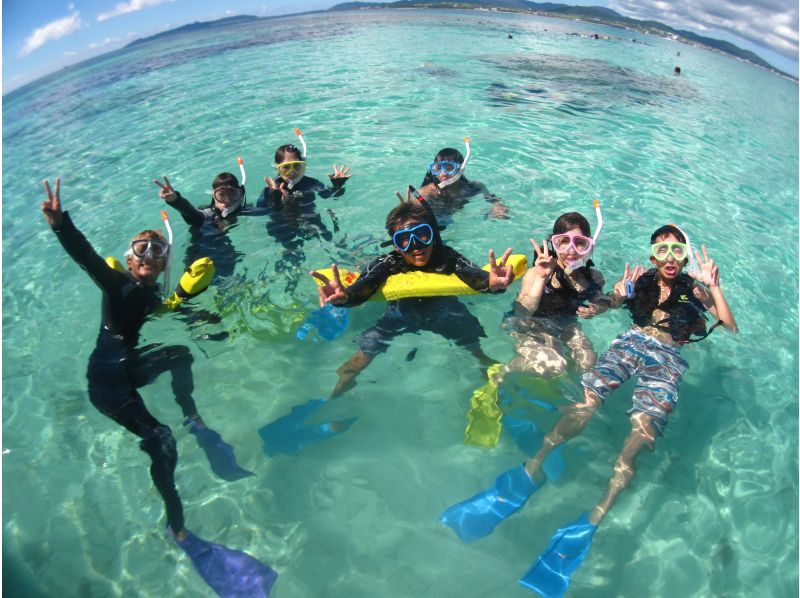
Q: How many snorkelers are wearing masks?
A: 7